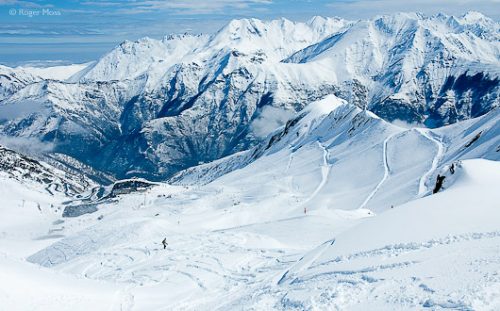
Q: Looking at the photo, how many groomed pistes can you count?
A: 3